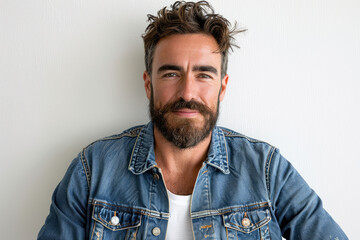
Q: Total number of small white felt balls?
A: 0